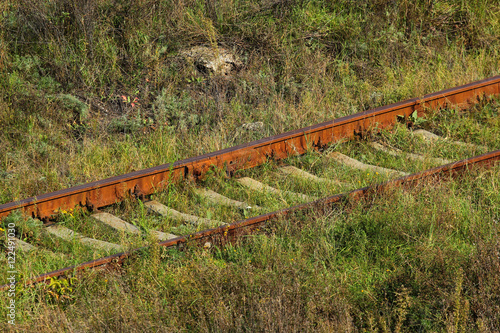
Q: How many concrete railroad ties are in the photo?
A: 10